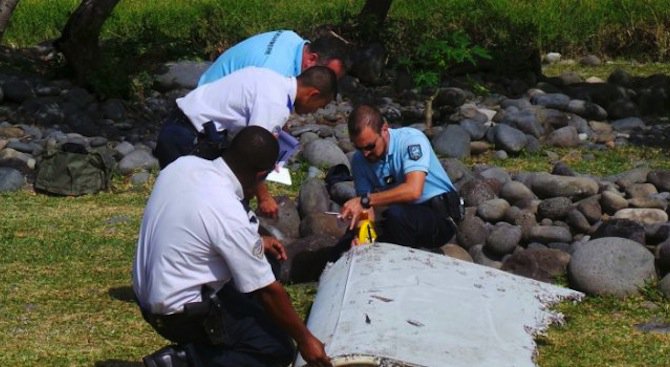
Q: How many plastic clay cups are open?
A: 0